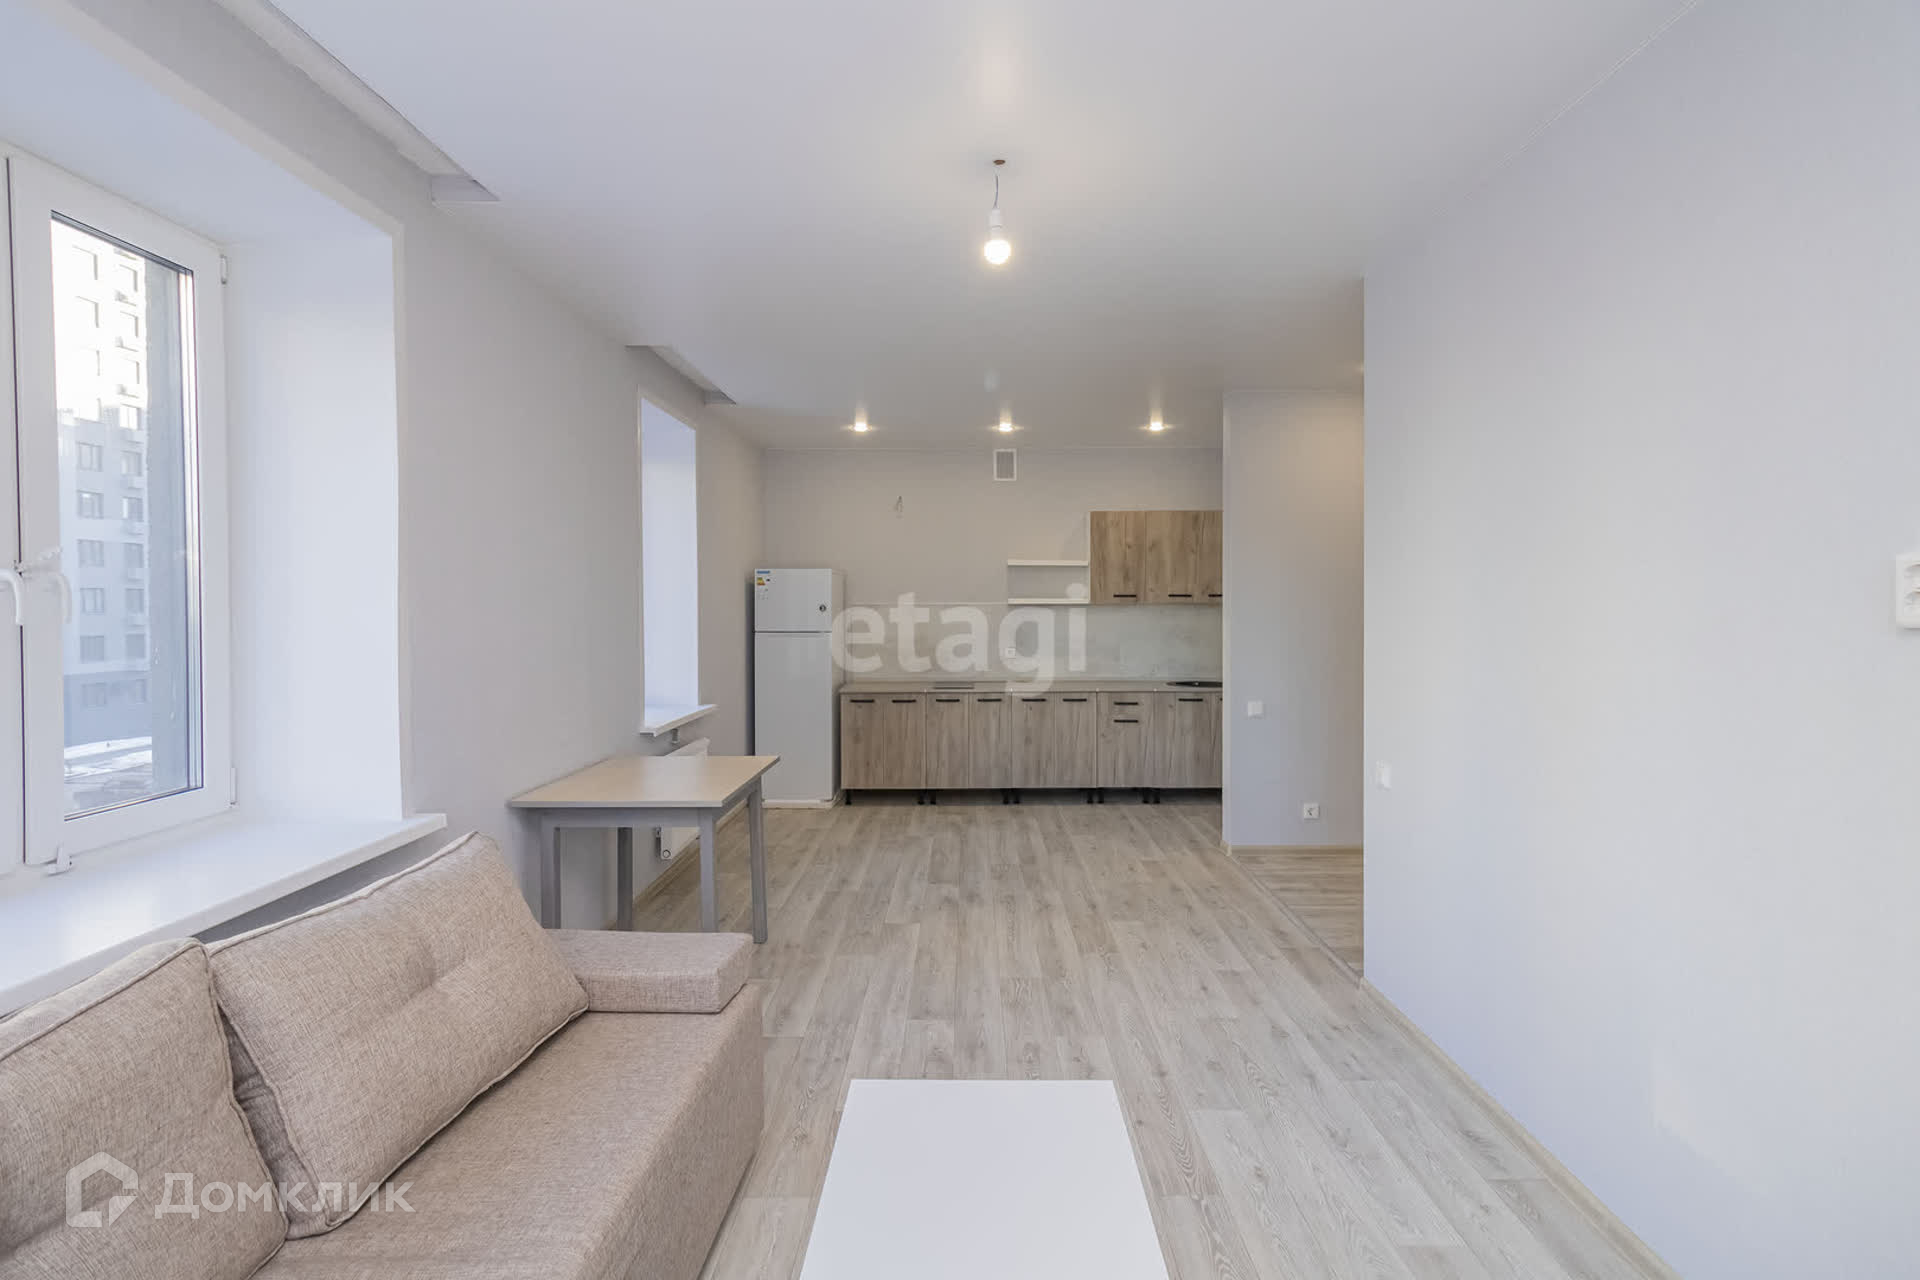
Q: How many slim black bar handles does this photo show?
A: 12